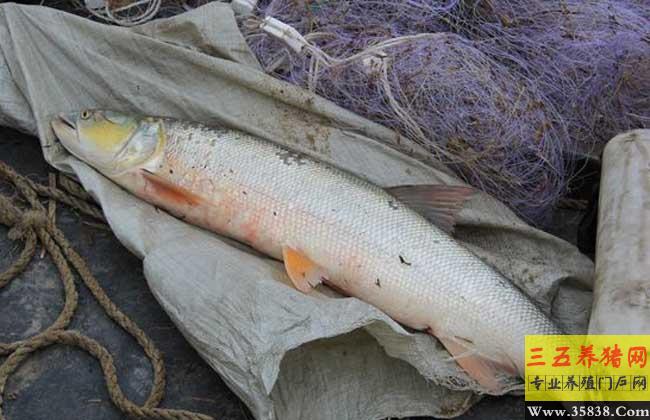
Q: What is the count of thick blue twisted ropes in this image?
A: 0